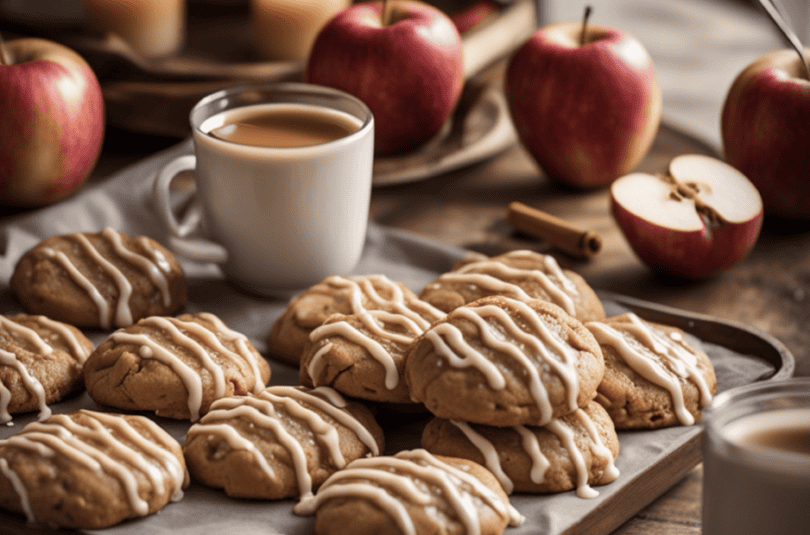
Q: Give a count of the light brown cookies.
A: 12